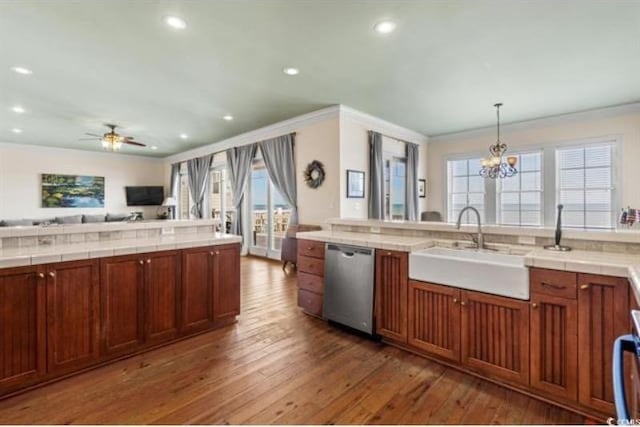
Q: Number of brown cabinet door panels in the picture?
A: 11